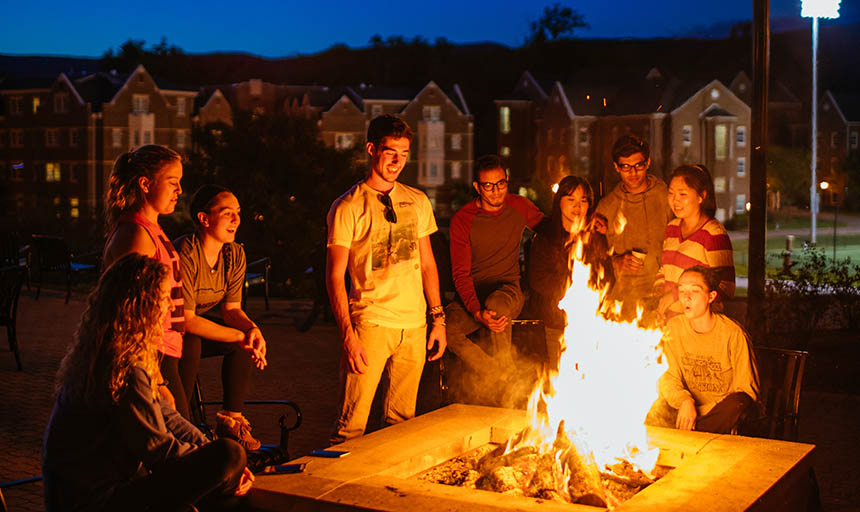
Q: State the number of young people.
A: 9